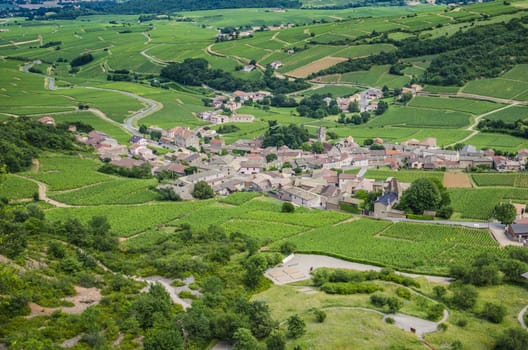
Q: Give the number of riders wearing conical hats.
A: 0